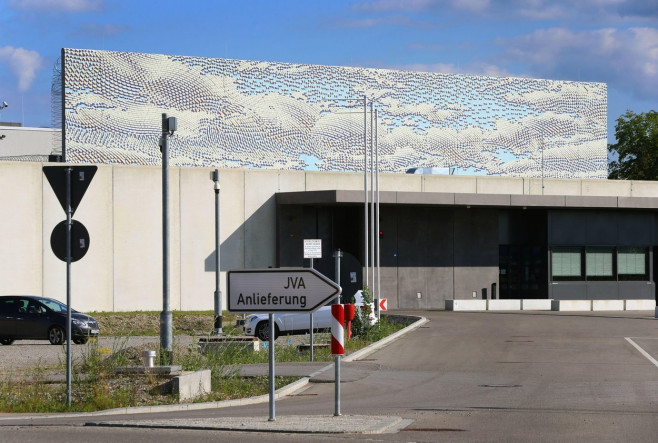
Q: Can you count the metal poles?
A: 9